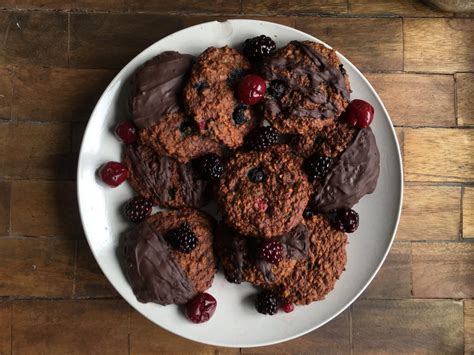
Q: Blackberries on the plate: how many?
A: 9